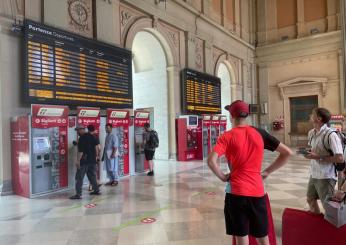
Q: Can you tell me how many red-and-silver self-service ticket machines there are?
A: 7